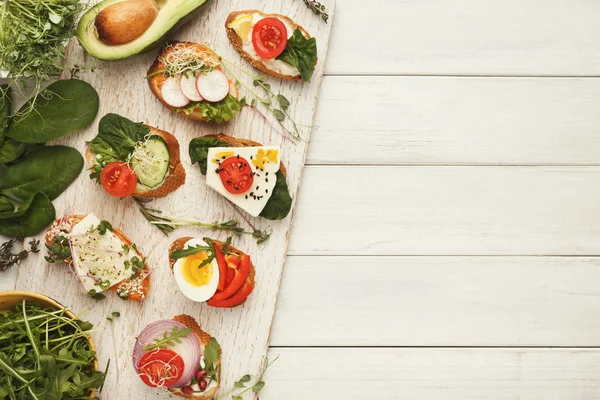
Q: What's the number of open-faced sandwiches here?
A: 7